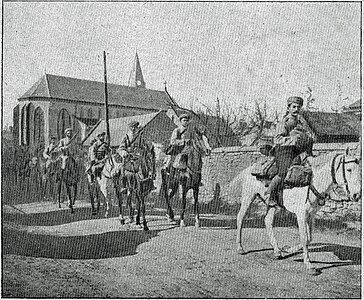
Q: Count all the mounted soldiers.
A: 6